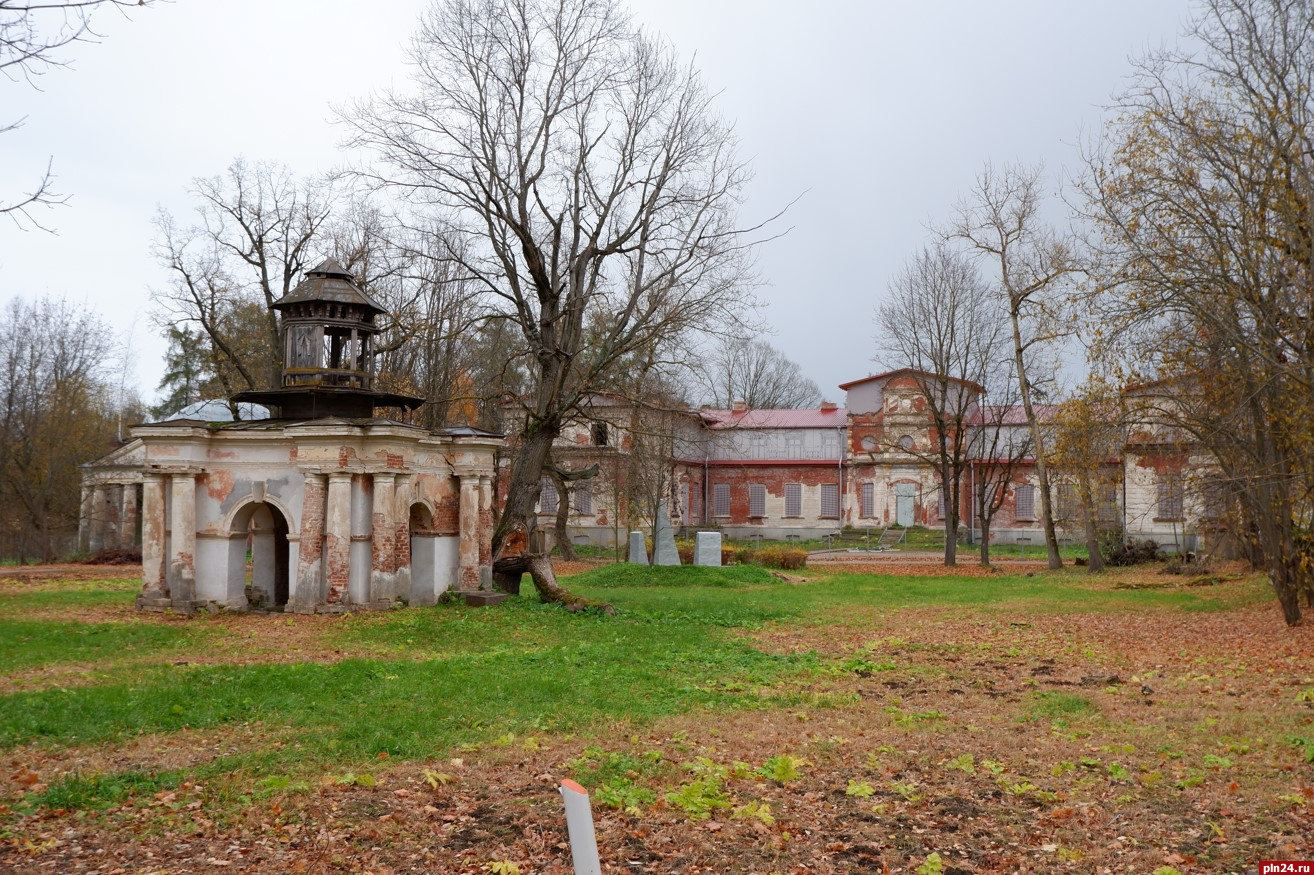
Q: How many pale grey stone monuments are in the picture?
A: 3